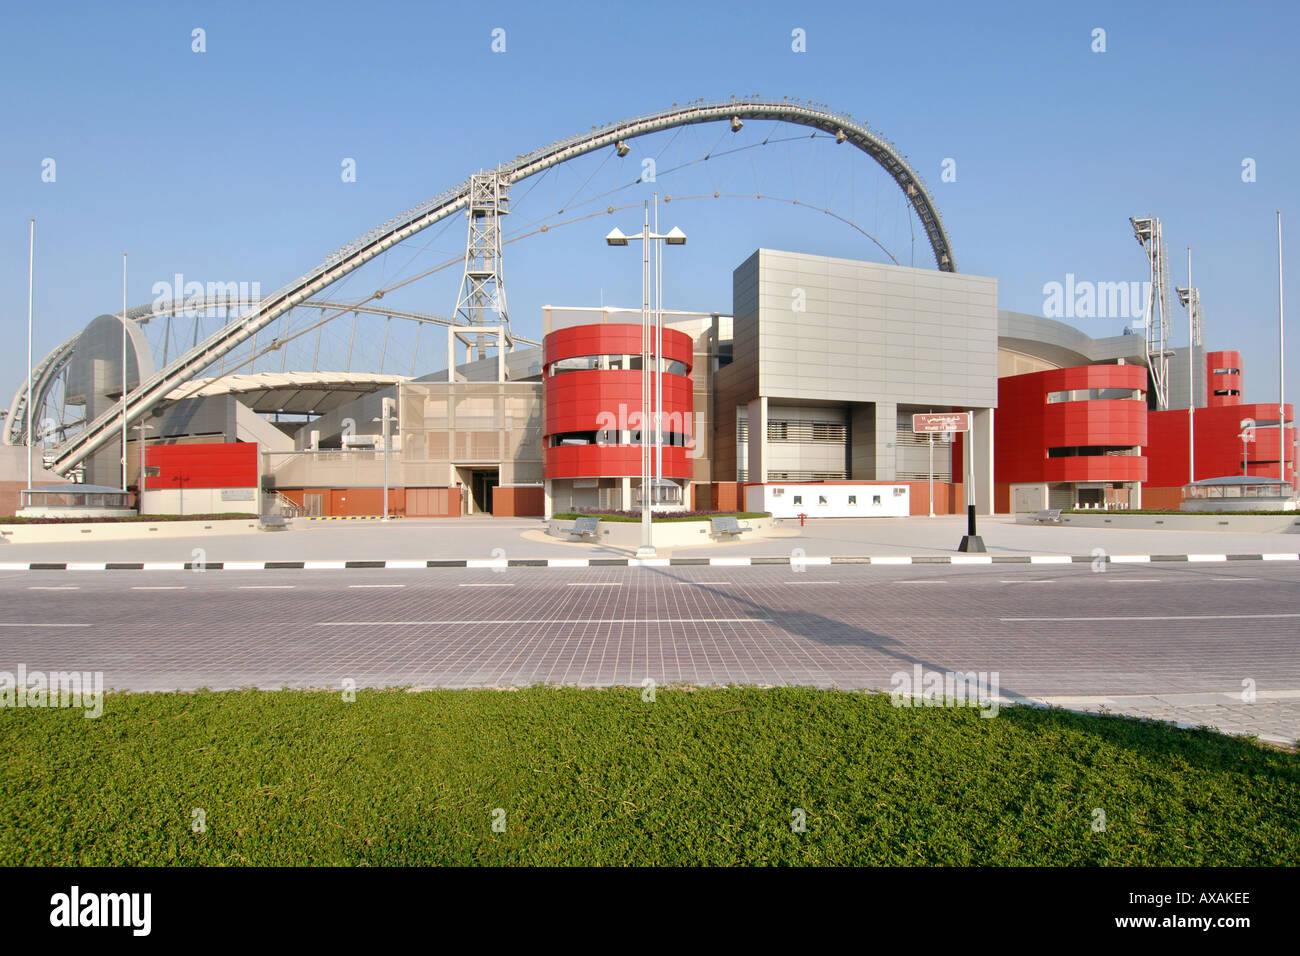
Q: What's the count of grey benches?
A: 4